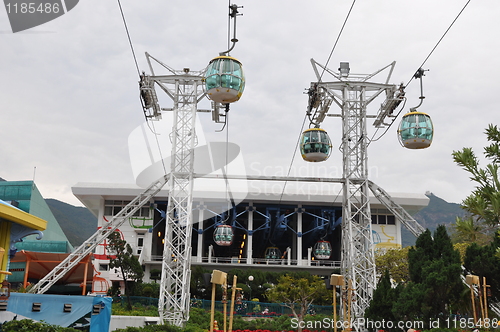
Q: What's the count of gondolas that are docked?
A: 3